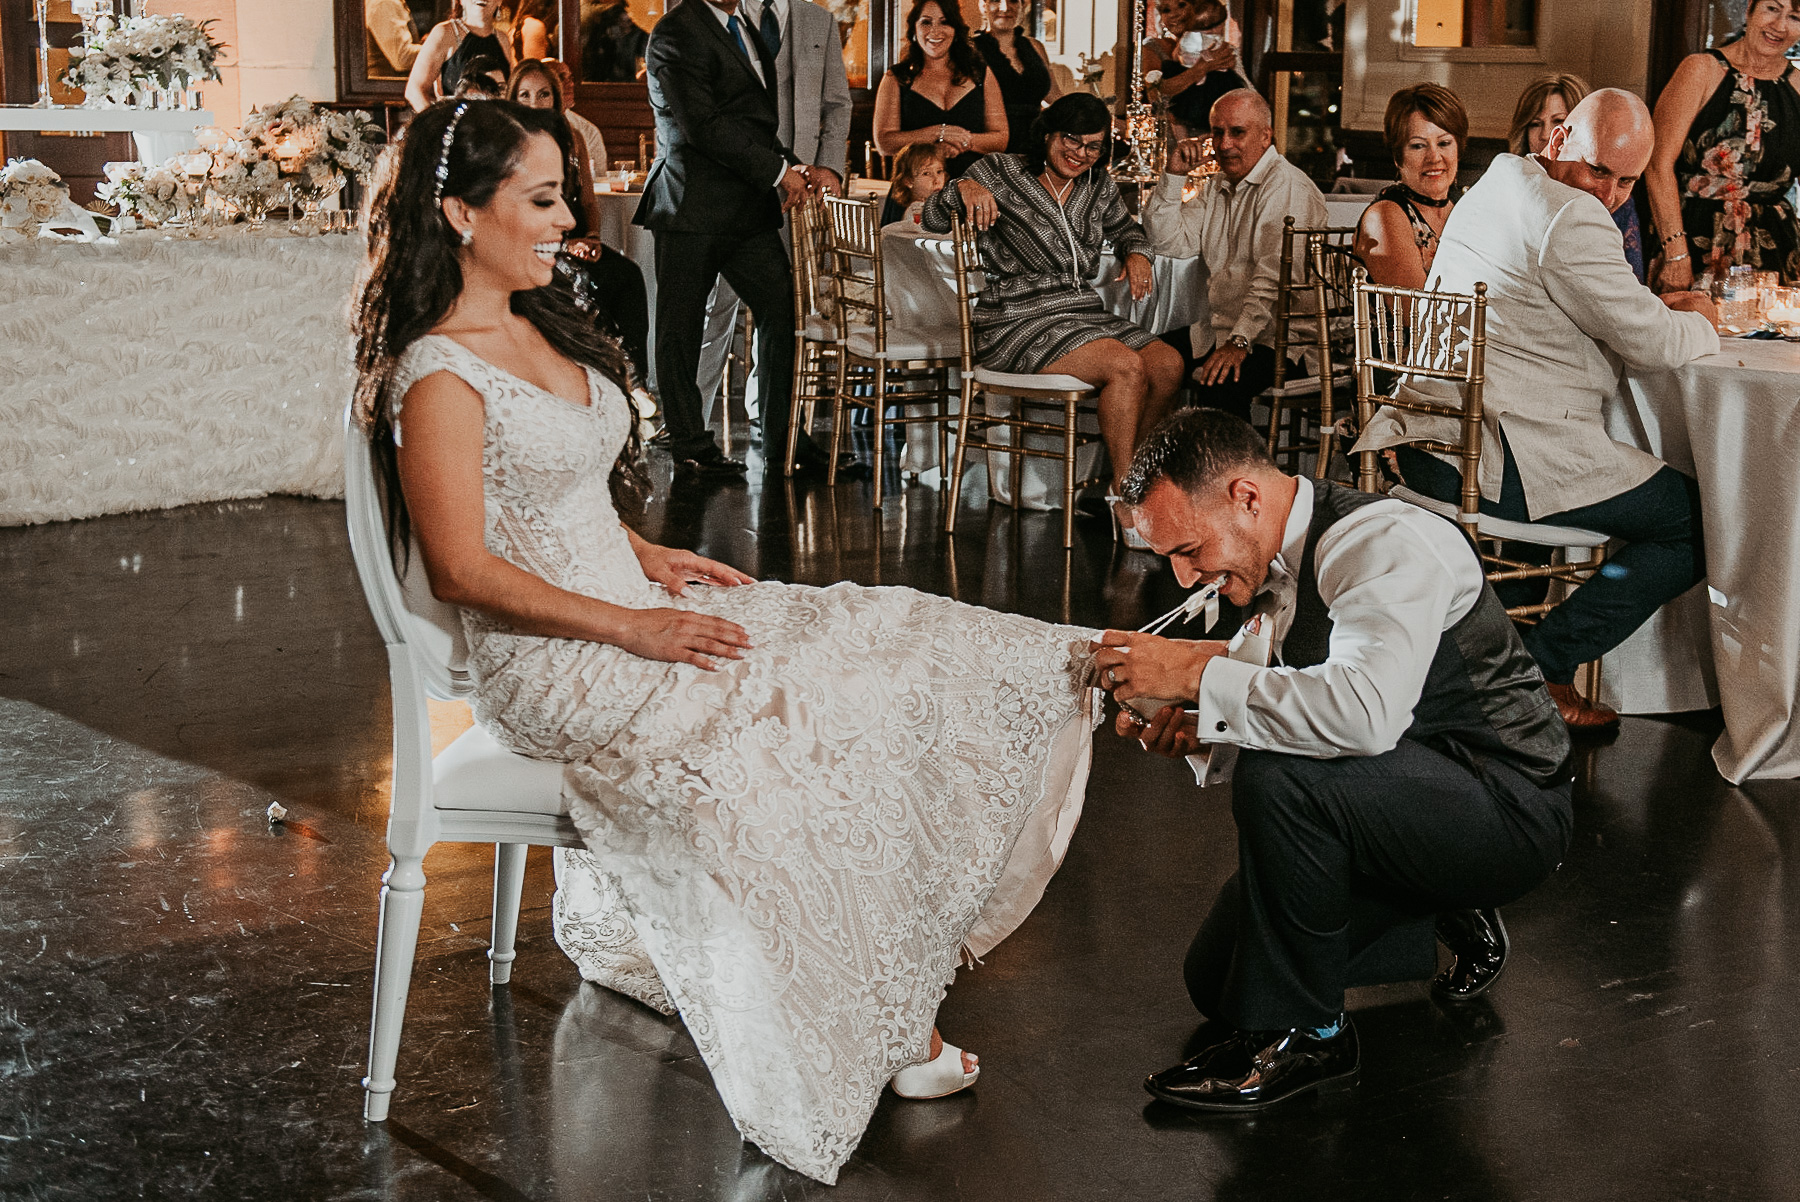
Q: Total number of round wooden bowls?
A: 0